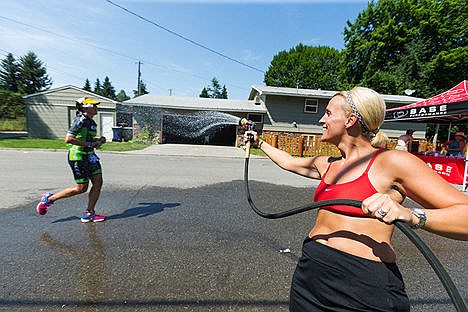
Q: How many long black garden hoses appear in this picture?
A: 1